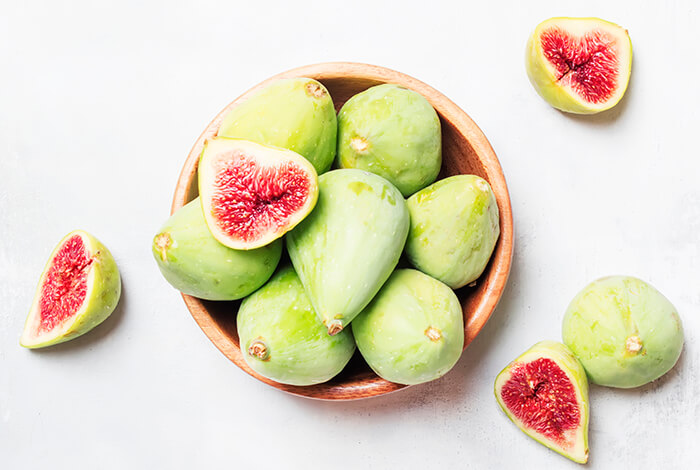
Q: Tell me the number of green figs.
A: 8